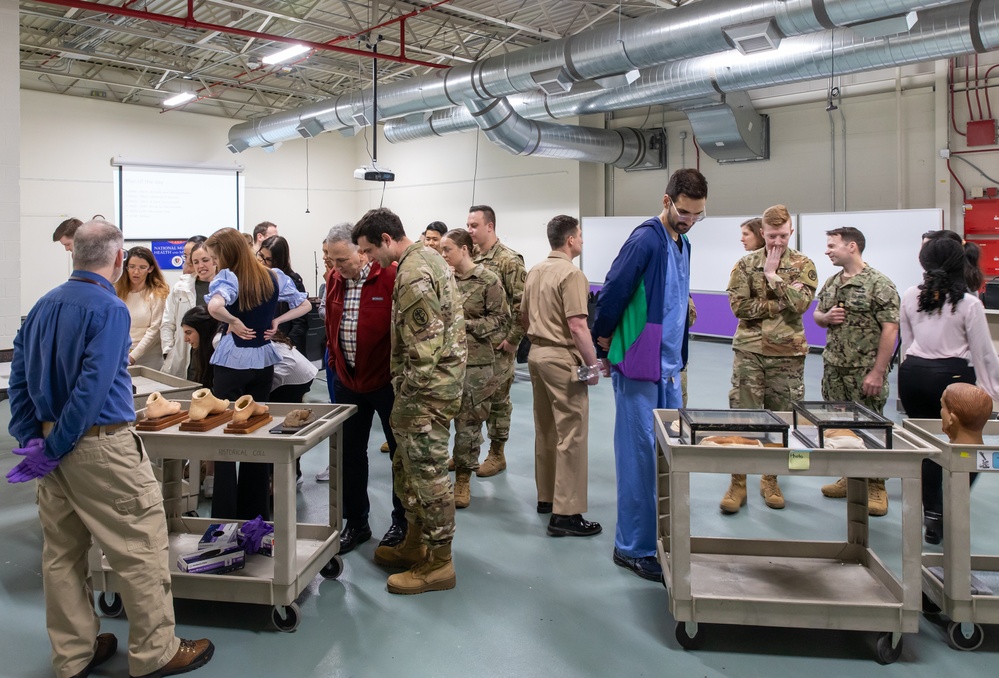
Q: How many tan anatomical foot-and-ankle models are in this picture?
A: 3